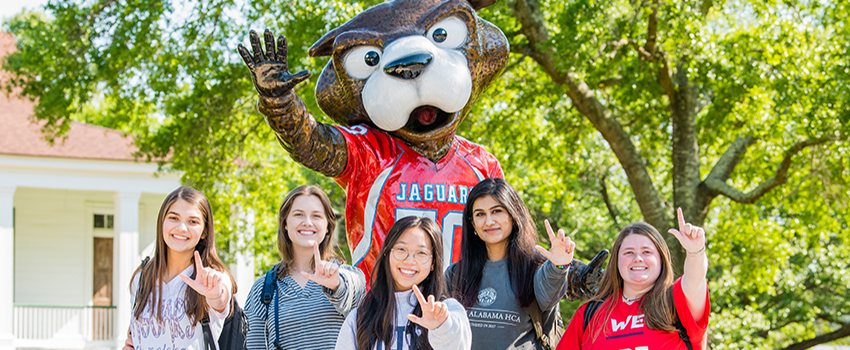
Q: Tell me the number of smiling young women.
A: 5